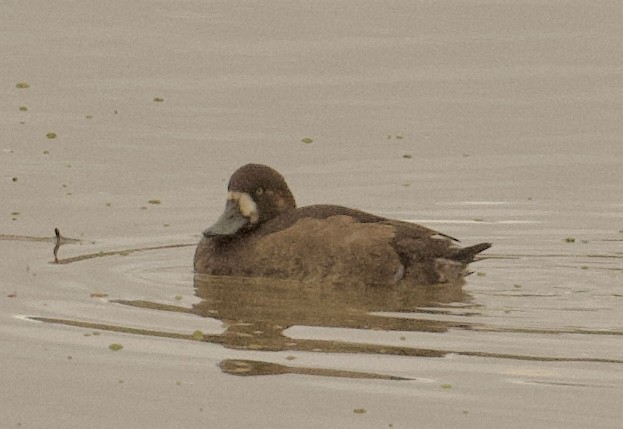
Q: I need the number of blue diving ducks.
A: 0